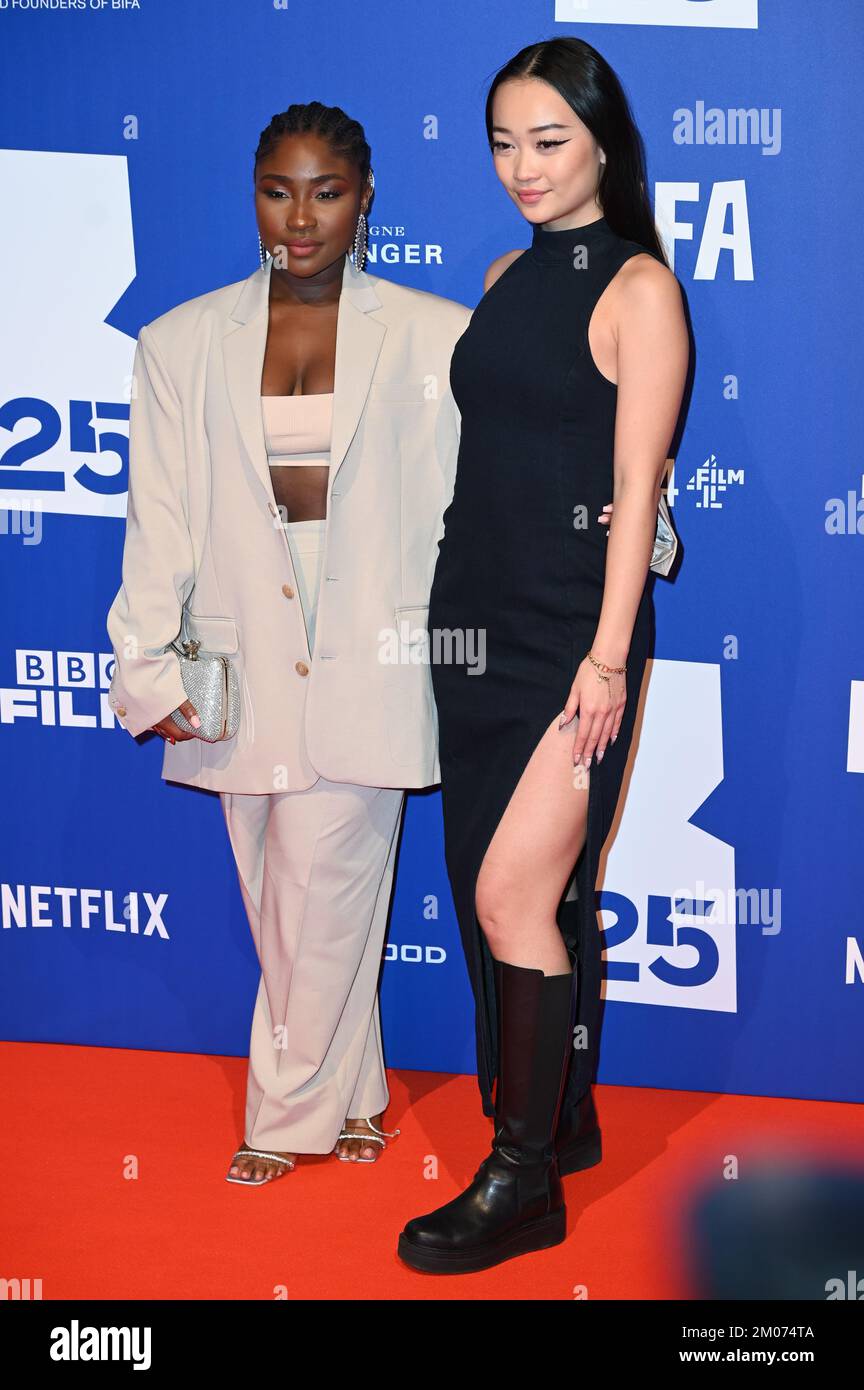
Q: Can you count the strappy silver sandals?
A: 2